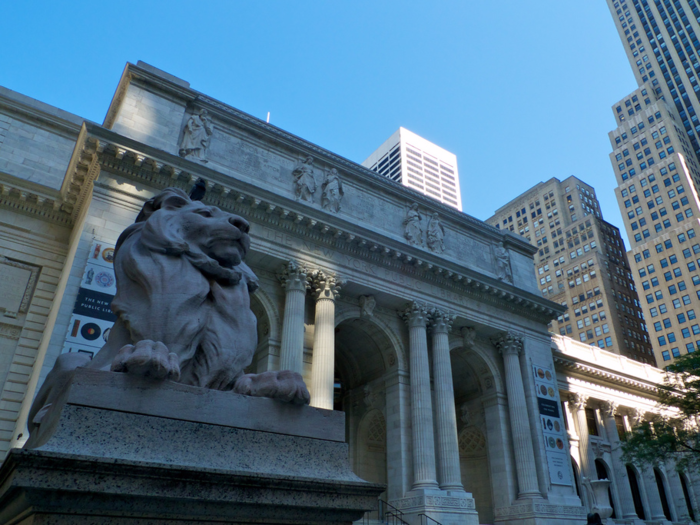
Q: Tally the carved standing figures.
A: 6